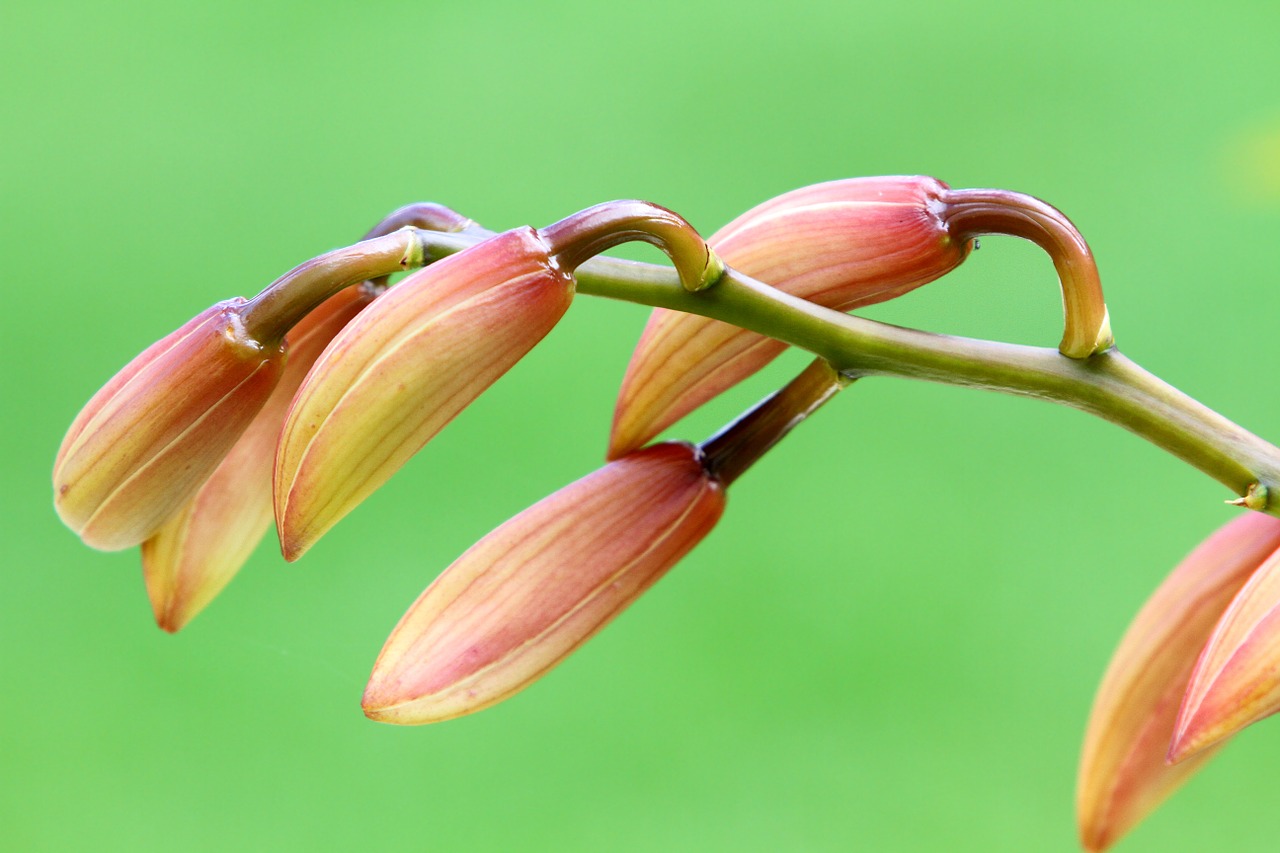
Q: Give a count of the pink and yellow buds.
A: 7